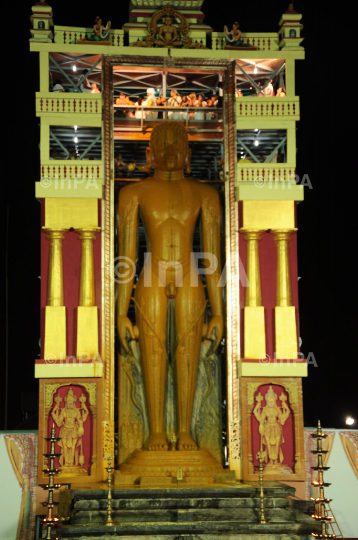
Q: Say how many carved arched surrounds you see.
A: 3